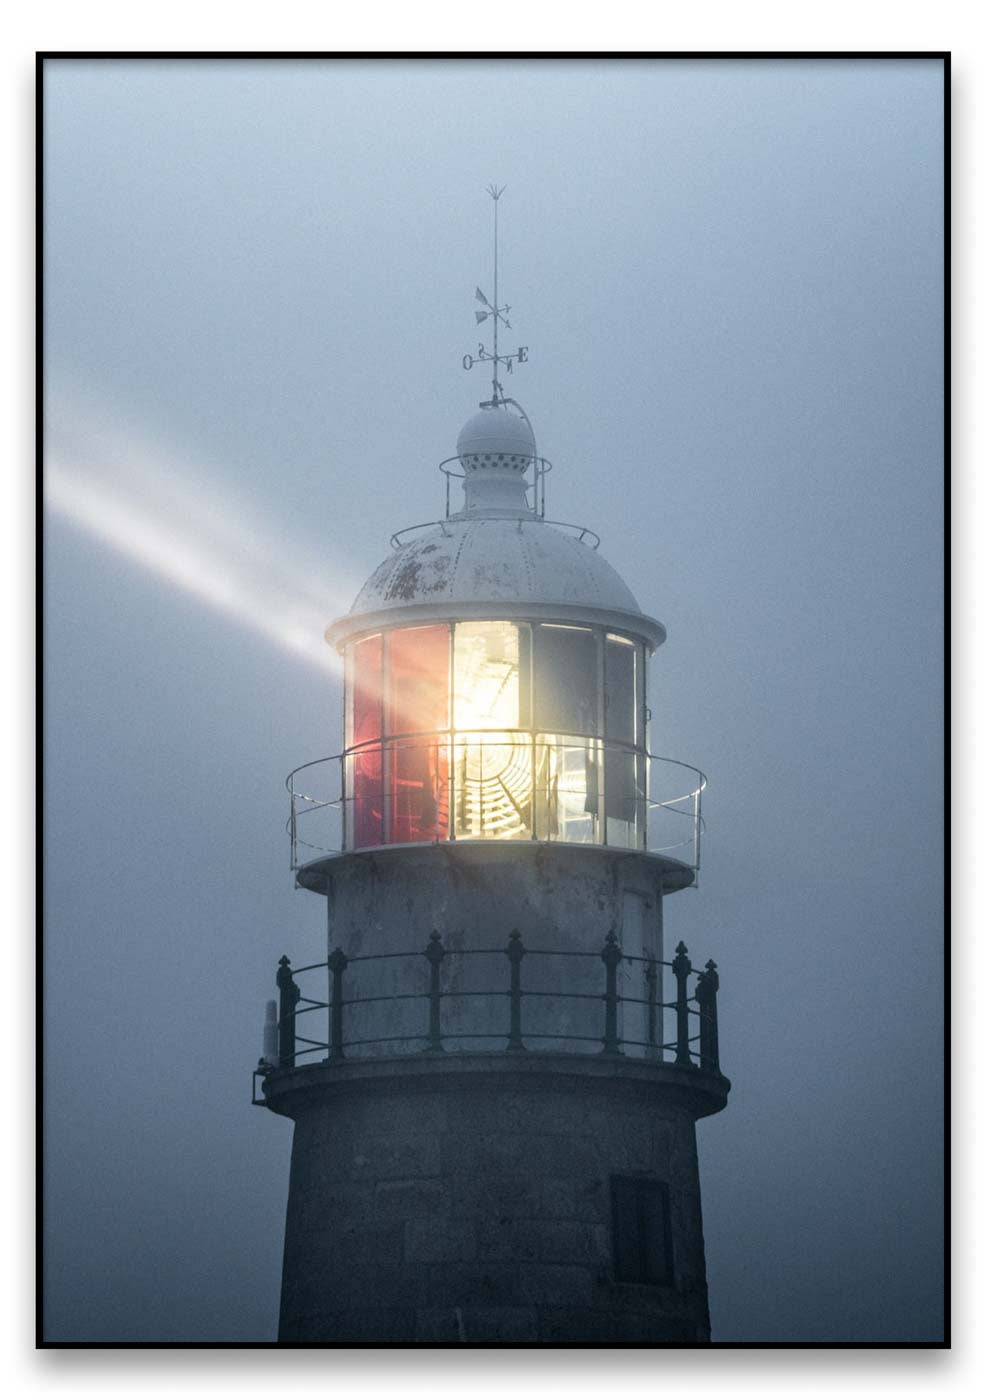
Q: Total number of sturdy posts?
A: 7